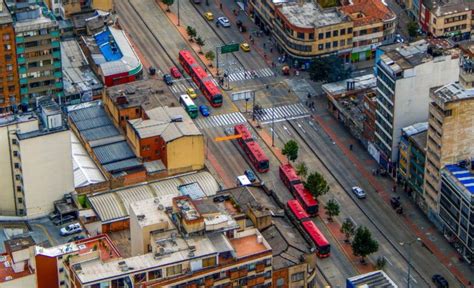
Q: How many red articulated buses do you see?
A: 4